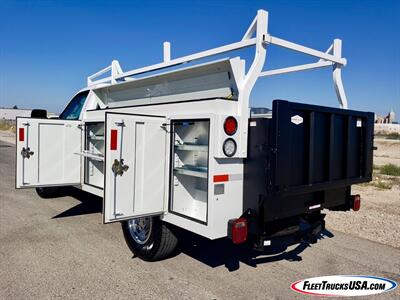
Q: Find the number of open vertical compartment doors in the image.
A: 2